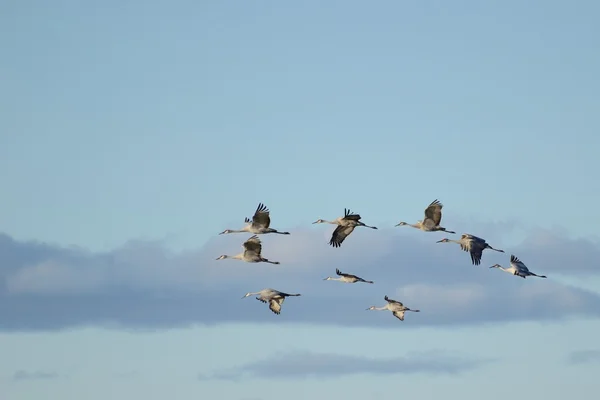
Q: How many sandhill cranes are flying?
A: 9